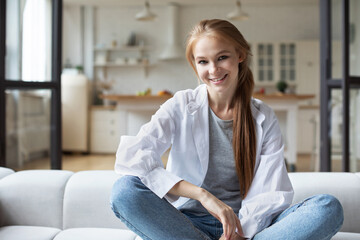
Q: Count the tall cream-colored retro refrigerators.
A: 1